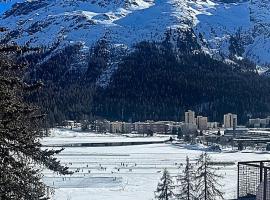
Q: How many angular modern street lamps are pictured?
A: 0